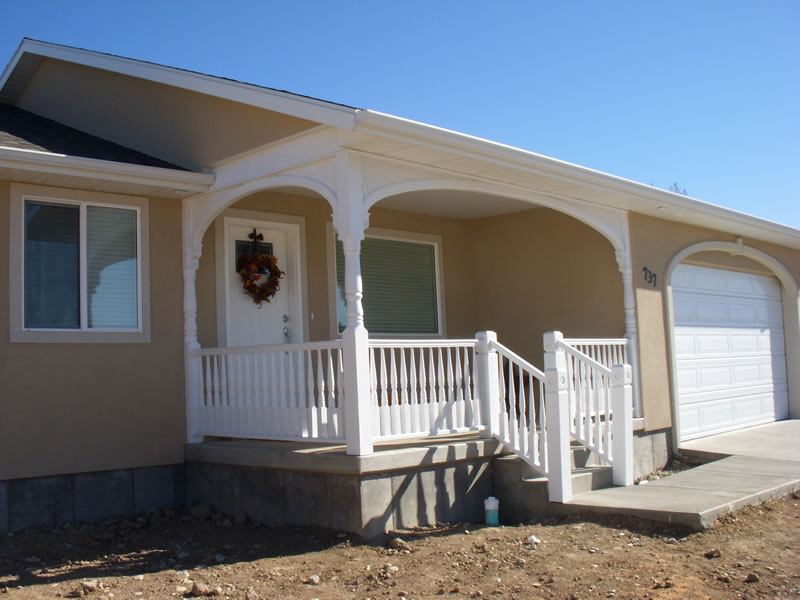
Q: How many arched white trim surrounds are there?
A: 3